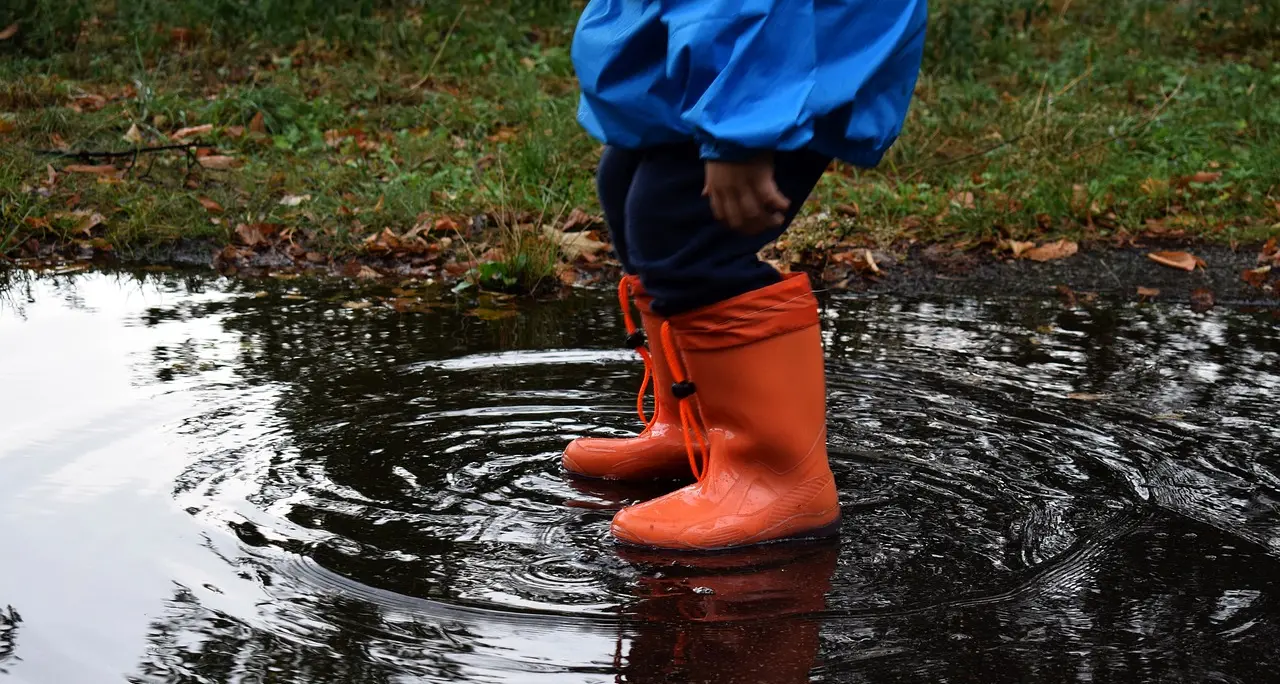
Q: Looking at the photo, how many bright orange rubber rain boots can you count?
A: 2